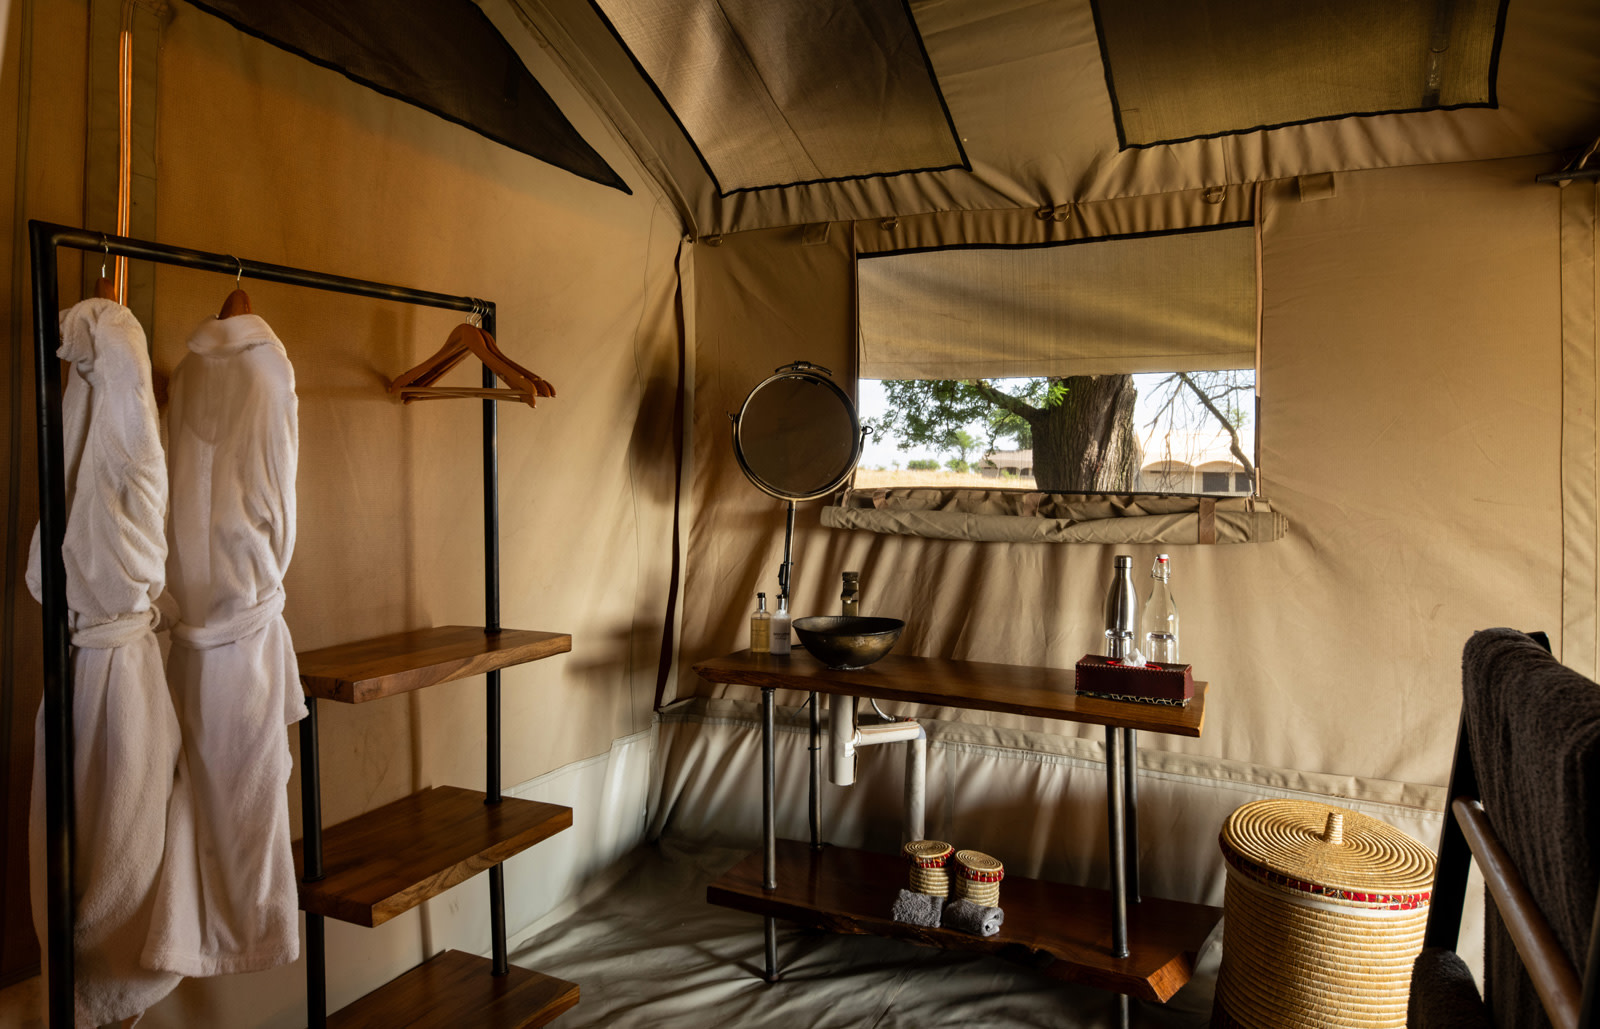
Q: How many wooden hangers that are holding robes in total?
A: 2